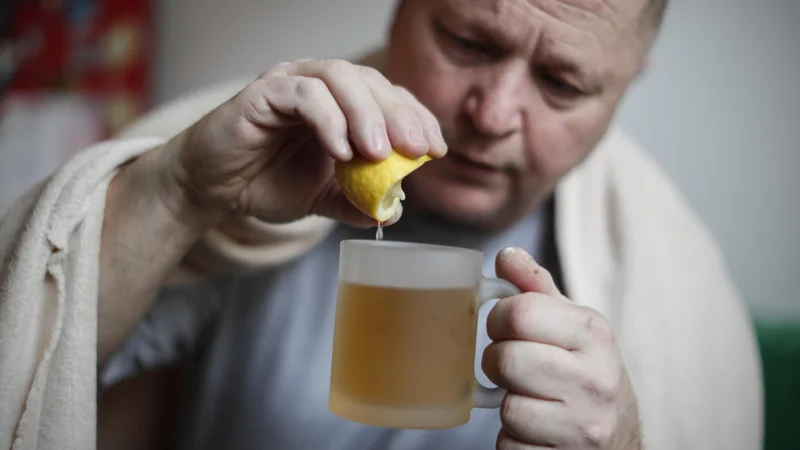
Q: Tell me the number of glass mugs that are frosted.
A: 1